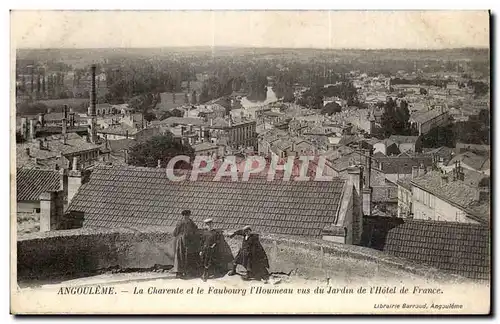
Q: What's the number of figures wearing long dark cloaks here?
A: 3